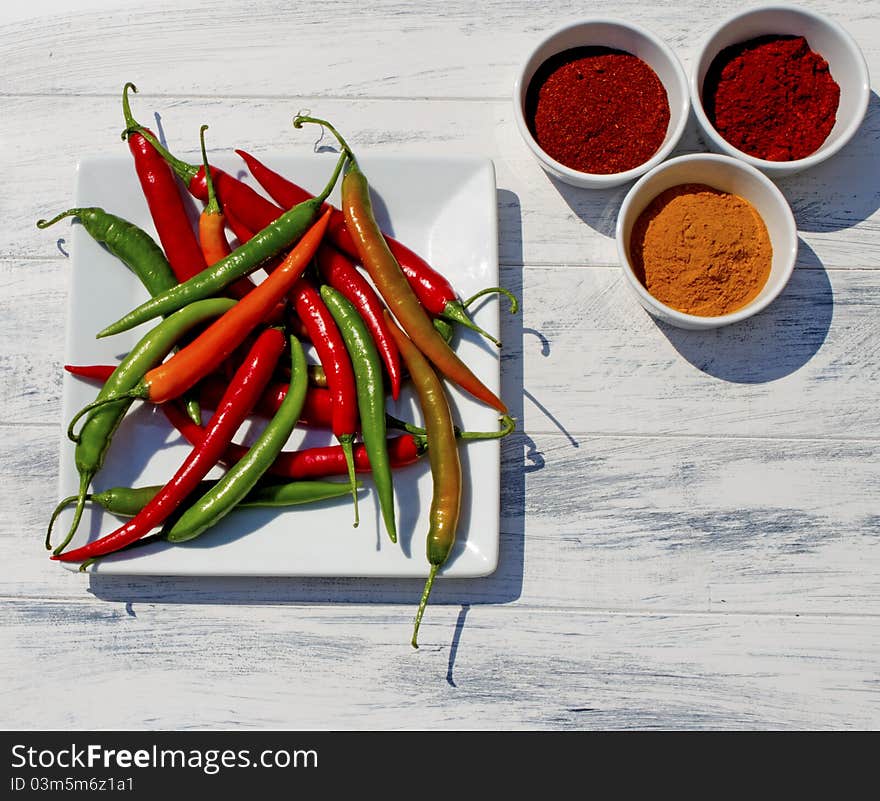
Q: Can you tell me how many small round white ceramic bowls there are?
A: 3